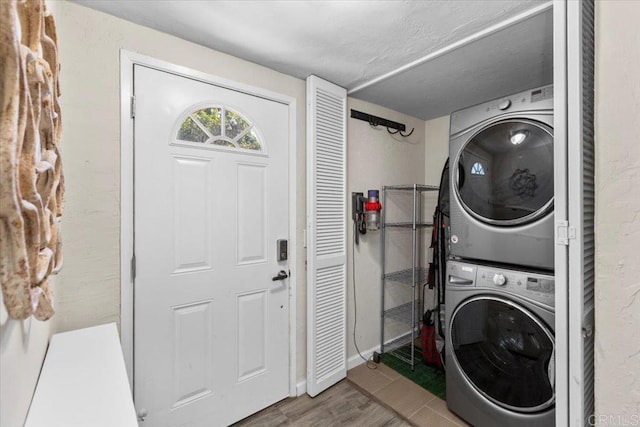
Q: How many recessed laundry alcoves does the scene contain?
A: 1